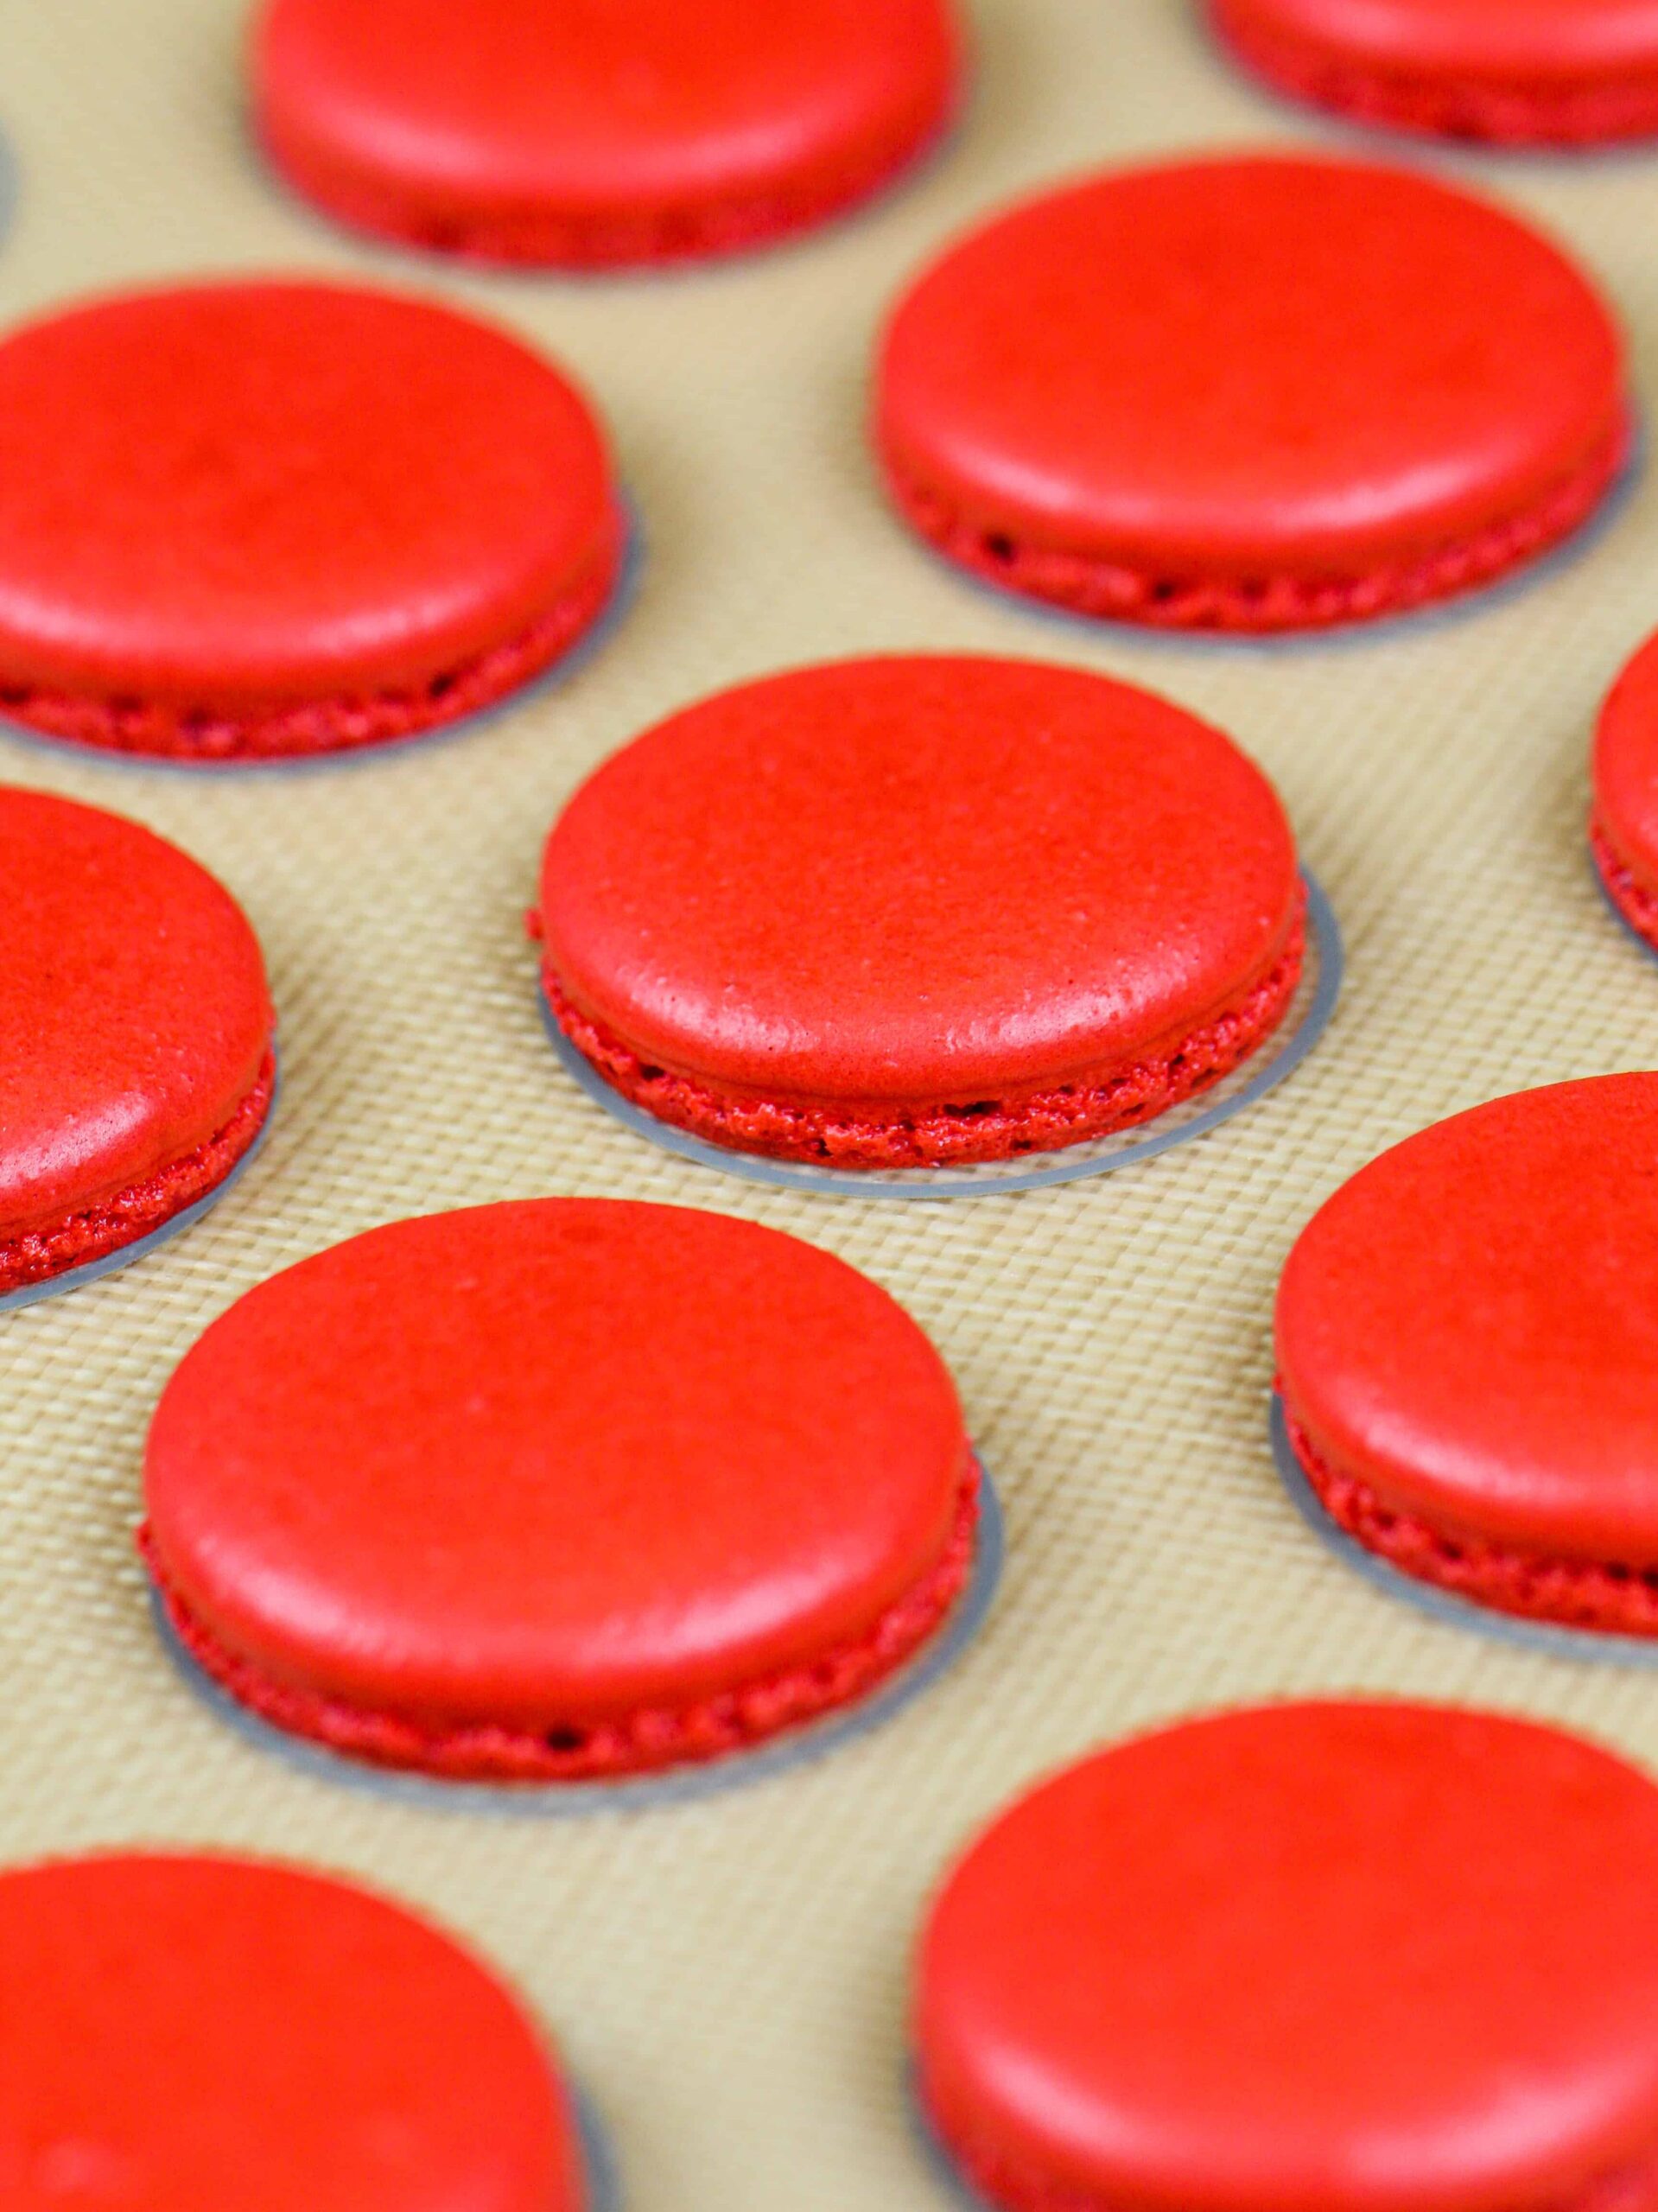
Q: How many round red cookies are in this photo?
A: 11